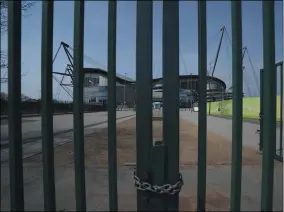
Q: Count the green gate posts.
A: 9